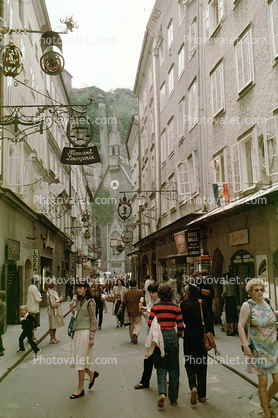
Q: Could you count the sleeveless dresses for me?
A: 1